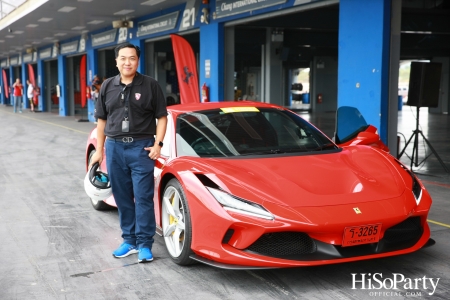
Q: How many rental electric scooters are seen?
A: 0